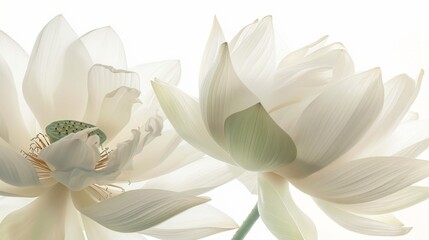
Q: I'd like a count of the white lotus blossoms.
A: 2